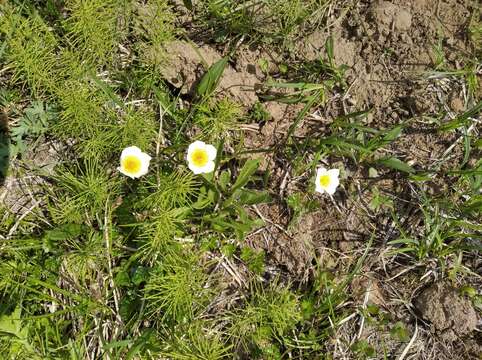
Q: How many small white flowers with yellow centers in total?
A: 3